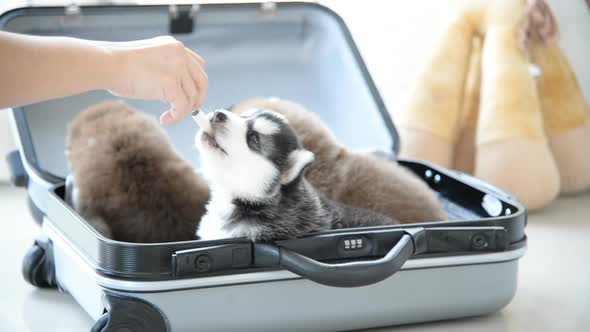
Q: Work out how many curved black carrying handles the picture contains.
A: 1